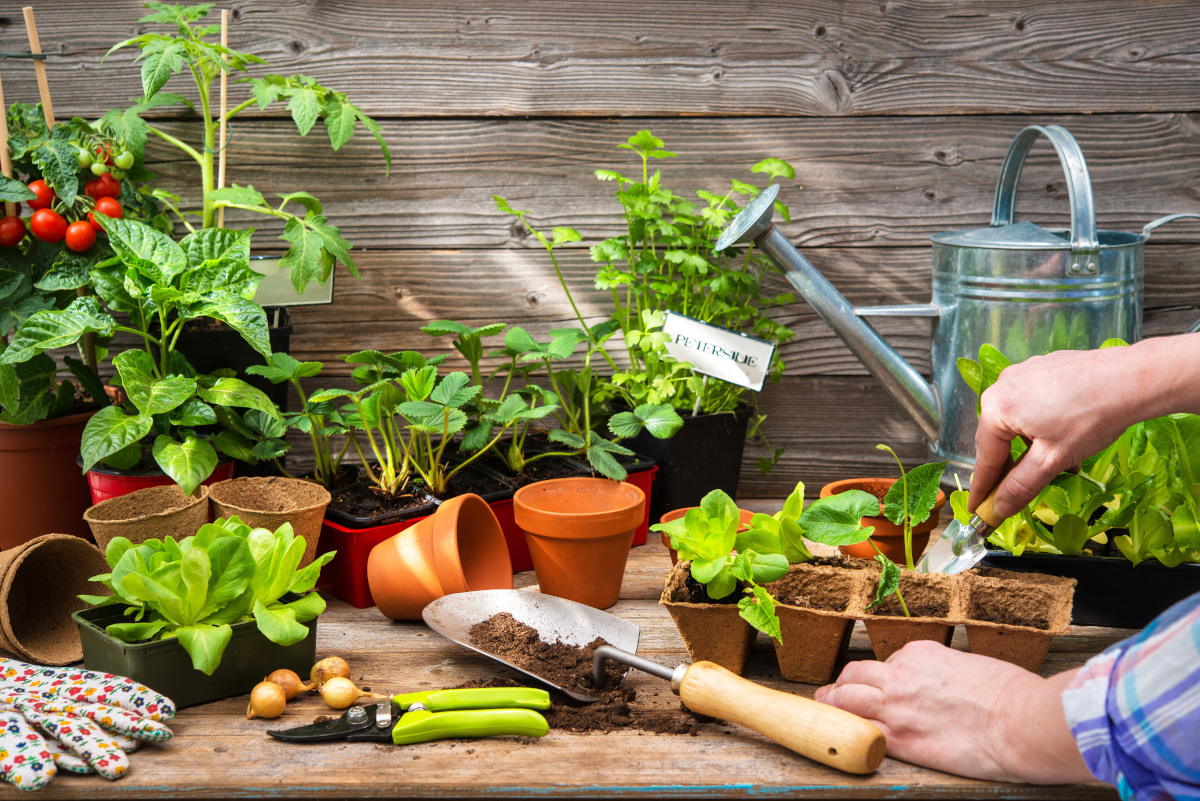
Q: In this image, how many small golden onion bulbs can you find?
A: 4